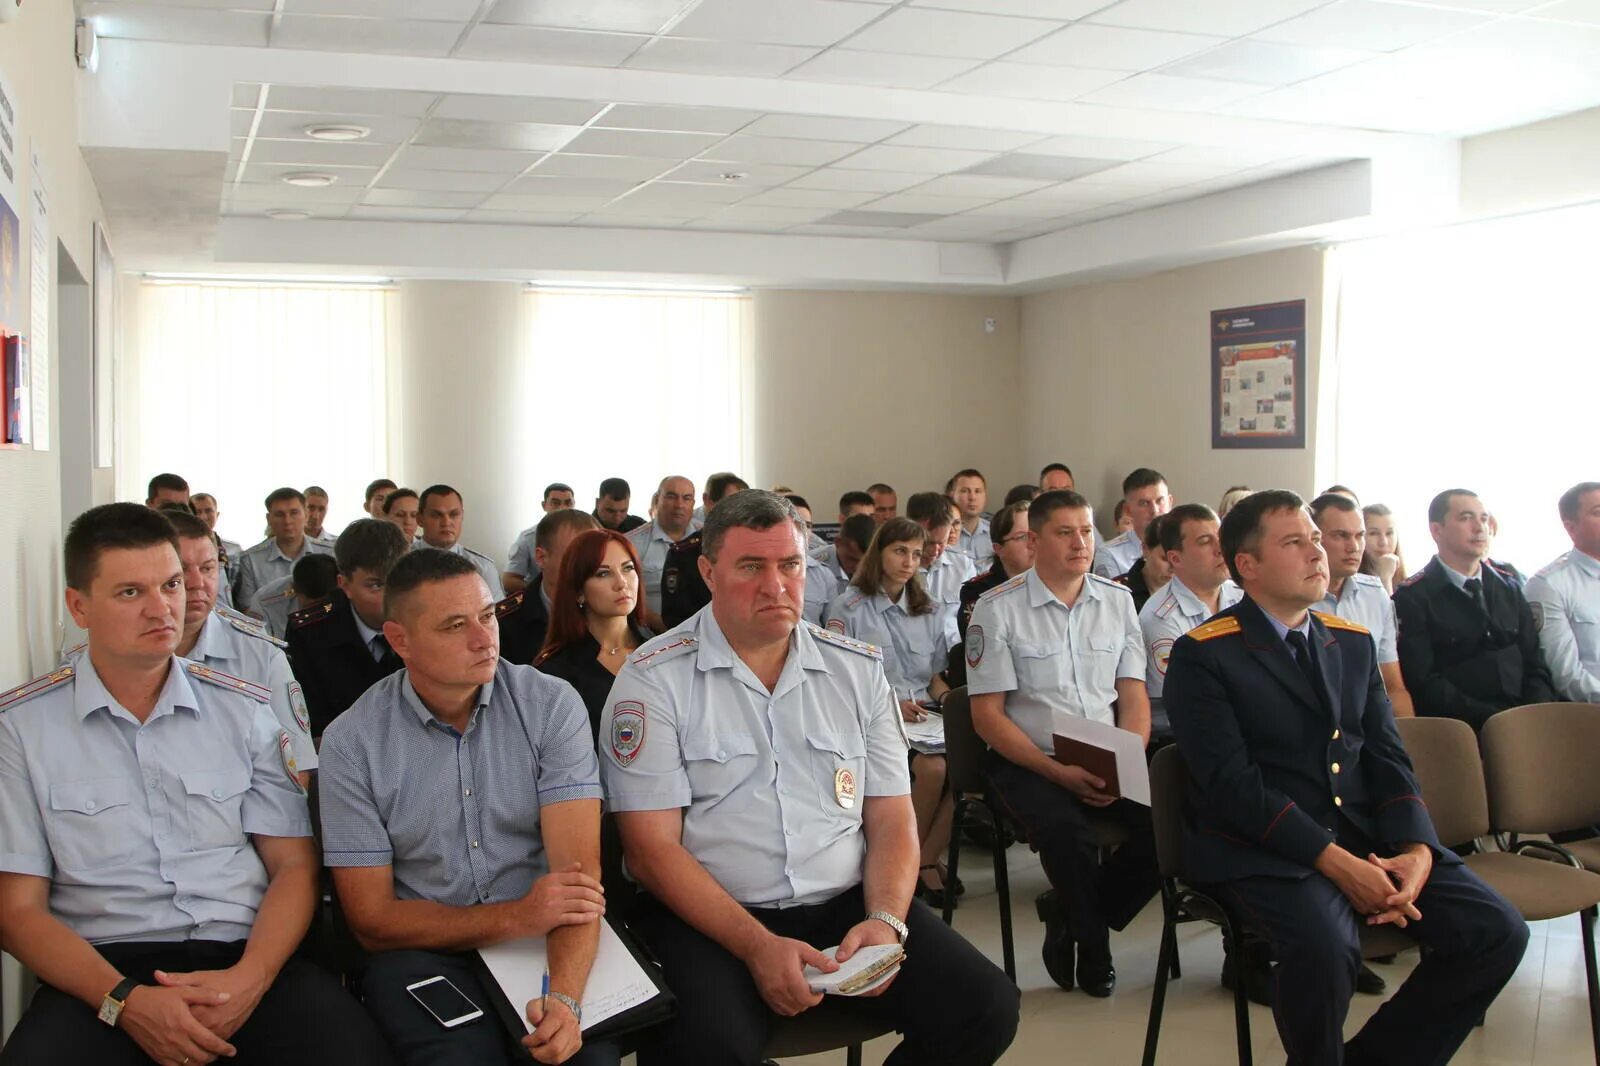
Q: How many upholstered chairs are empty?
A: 2